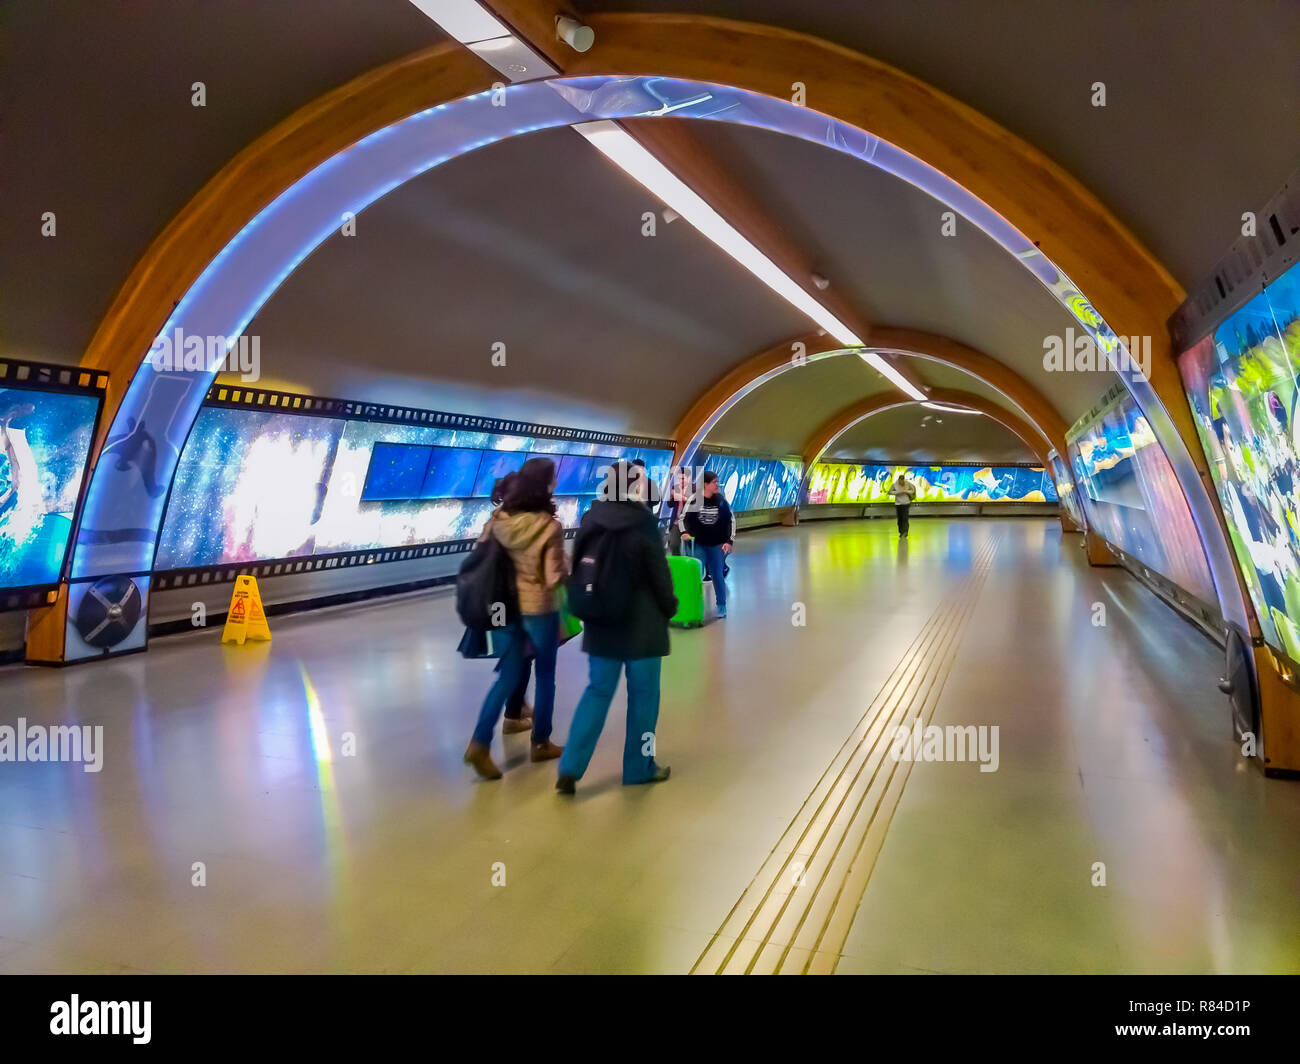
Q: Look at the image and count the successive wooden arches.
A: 3